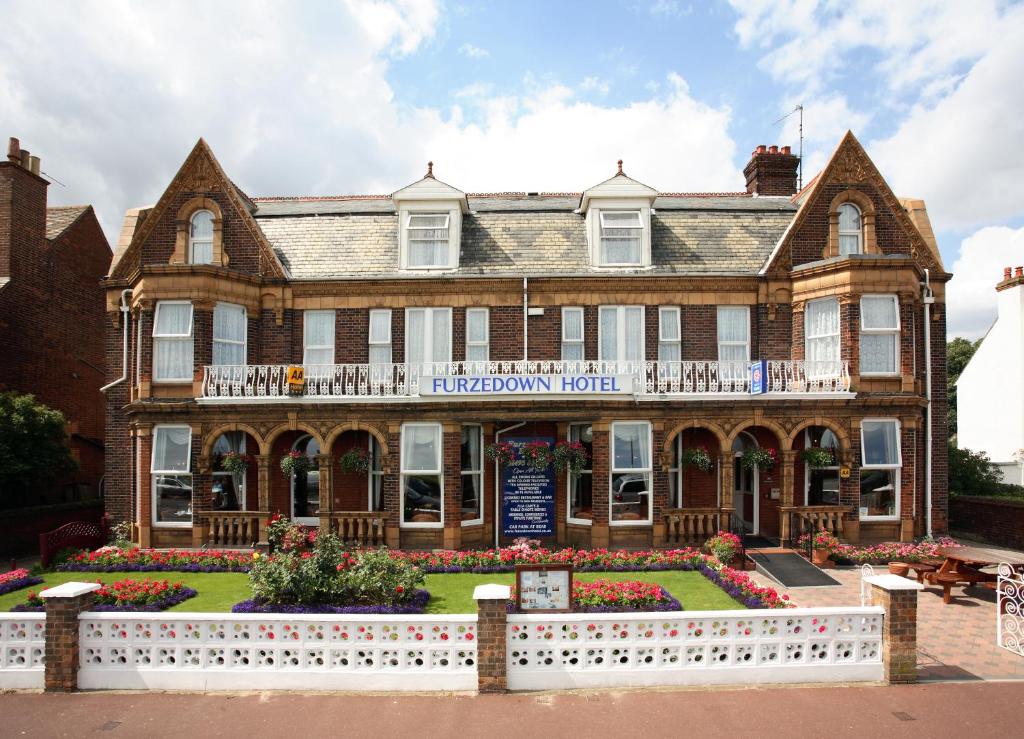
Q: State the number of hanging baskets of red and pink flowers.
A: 9